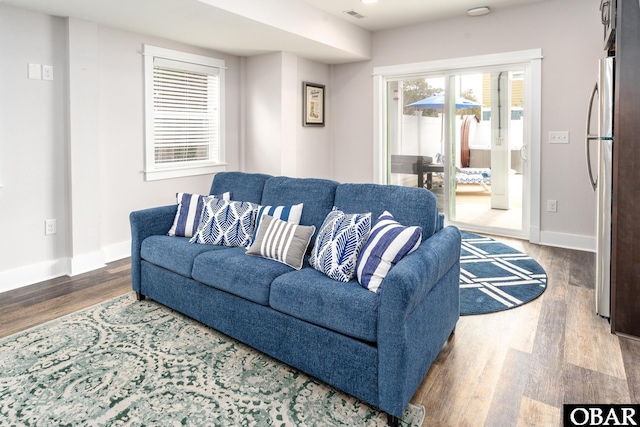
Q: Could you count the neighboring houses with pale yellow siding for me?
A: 1